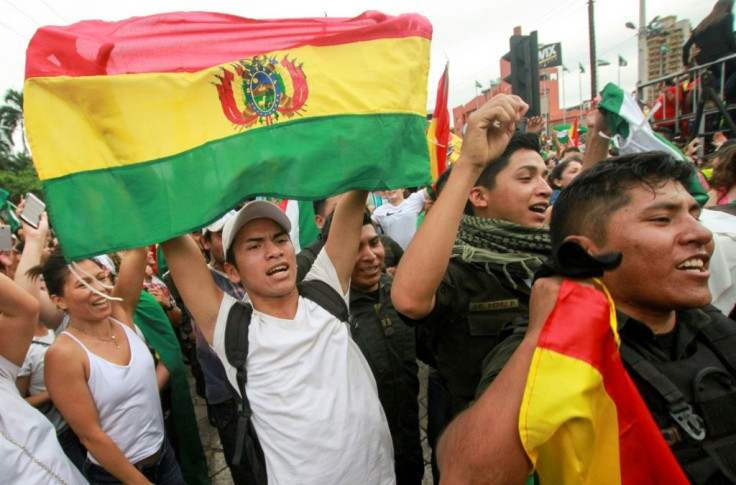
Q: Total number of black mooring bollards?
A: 0